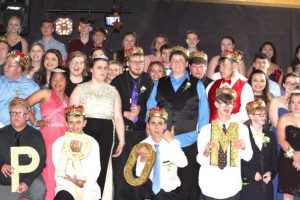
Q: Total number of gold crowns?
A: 10